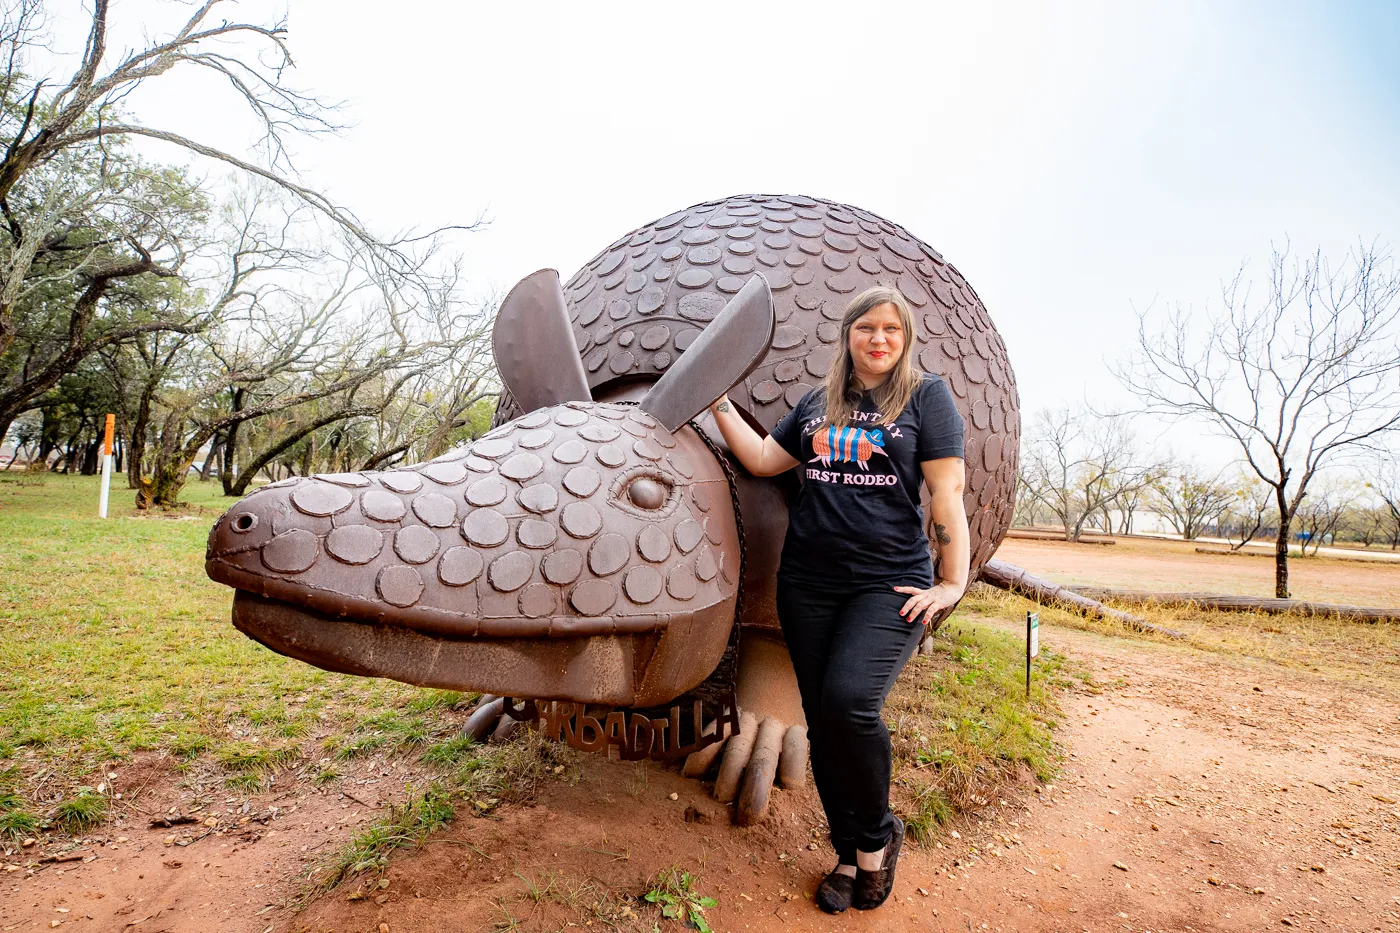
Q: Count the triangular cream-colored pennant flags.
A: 0